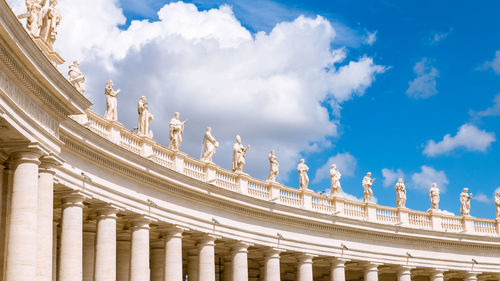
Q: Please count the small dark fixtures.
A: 7